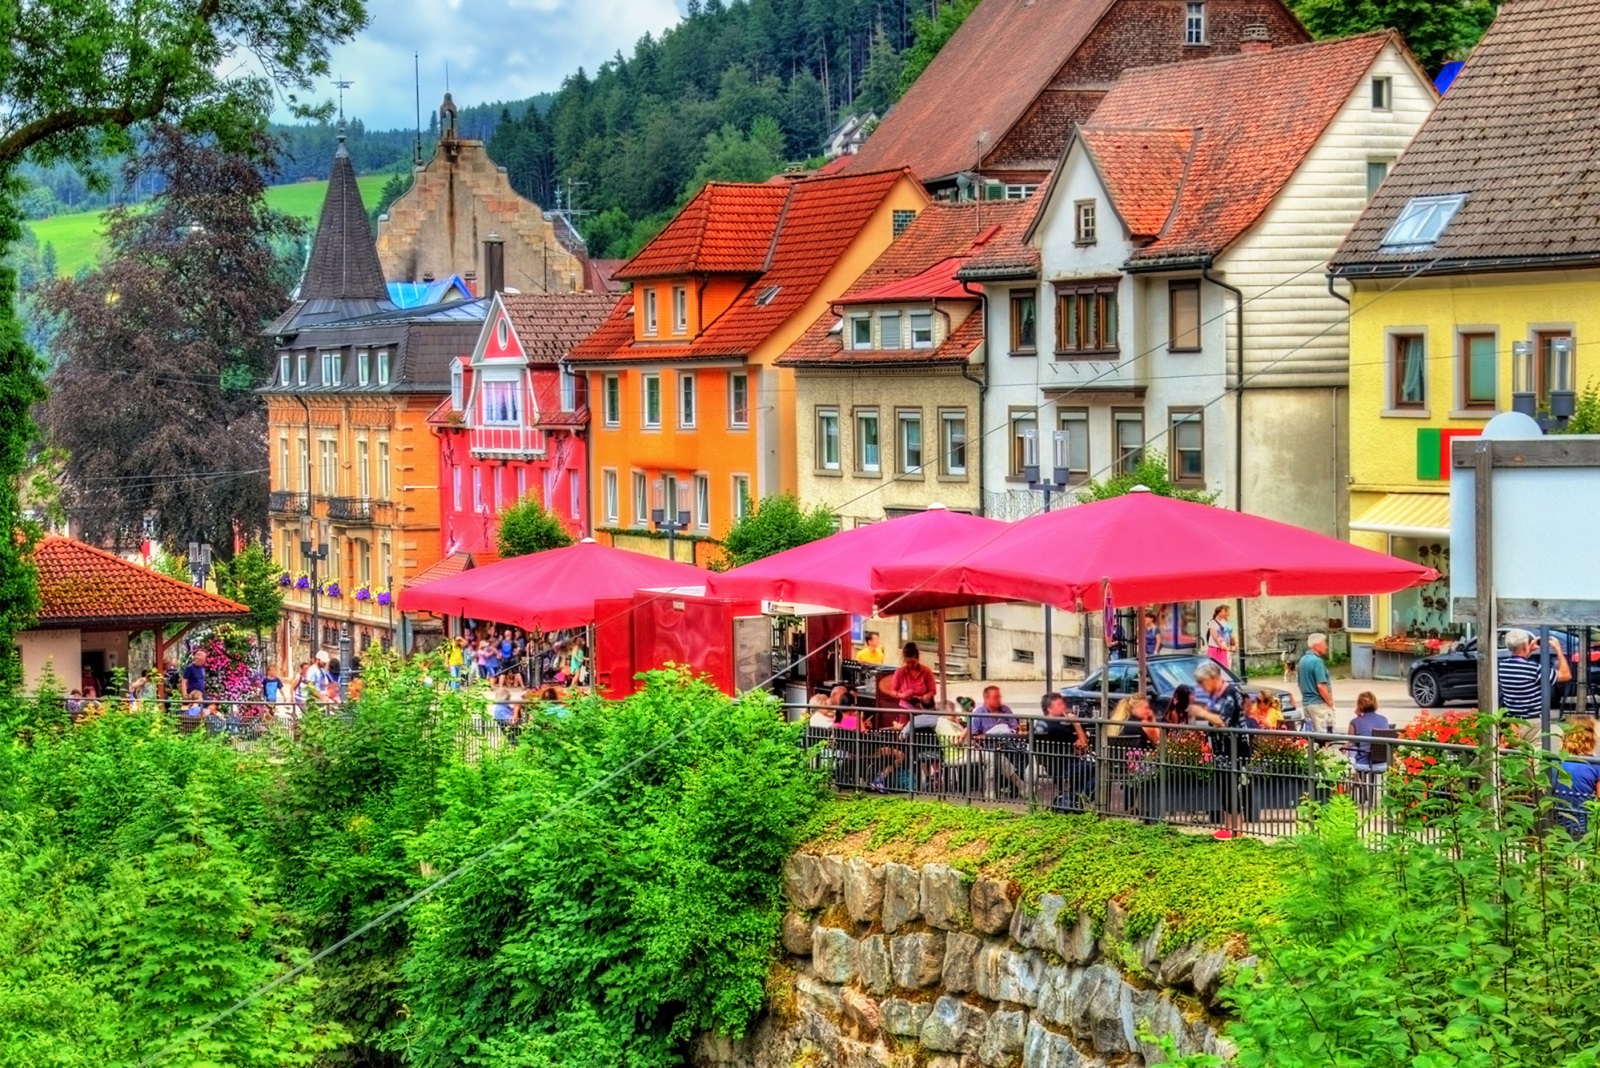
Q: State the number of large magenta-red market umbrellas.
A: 3